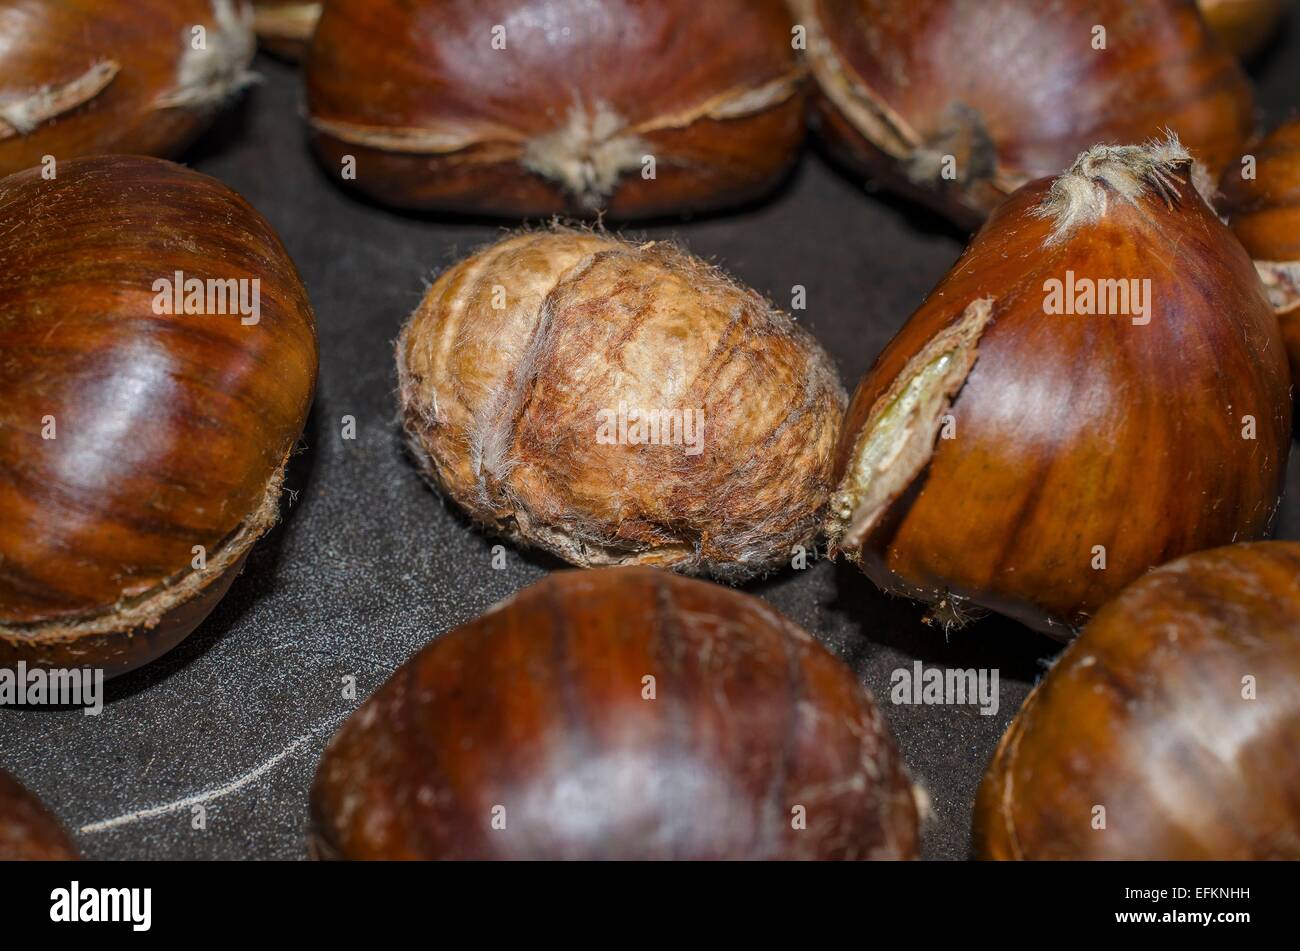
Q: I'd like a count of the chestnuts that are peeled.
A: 1